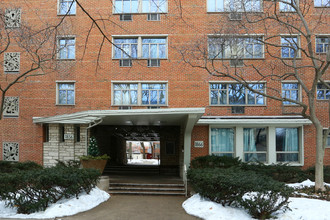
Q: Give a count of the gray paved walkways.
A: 1